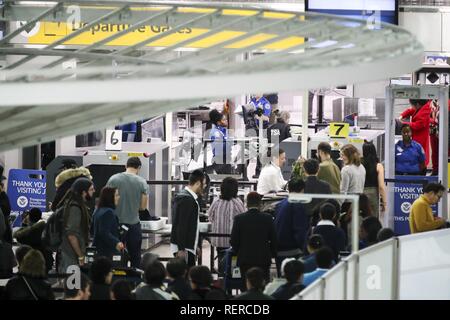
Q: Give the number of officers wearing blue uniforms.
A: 3